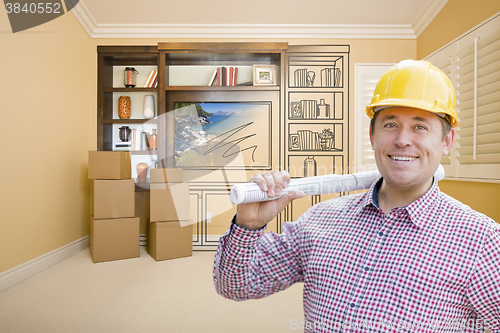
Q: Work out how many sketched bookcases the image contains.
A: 1